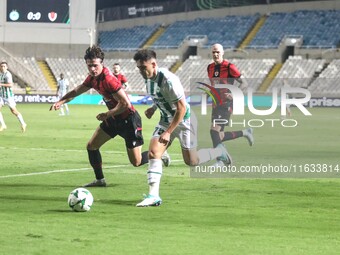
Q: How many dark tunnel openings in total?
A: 2